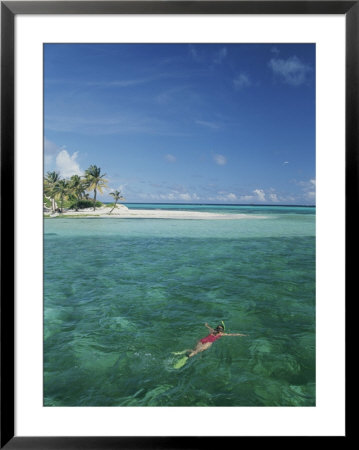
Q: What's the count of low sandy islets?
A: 1